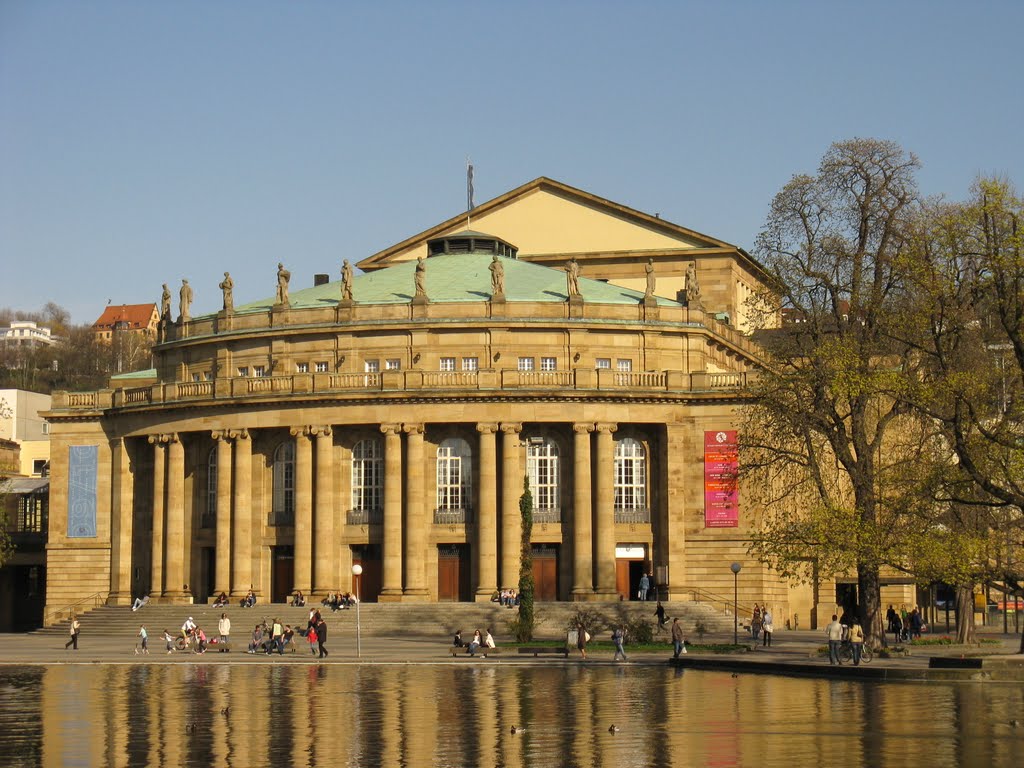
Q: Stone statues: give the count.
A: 10